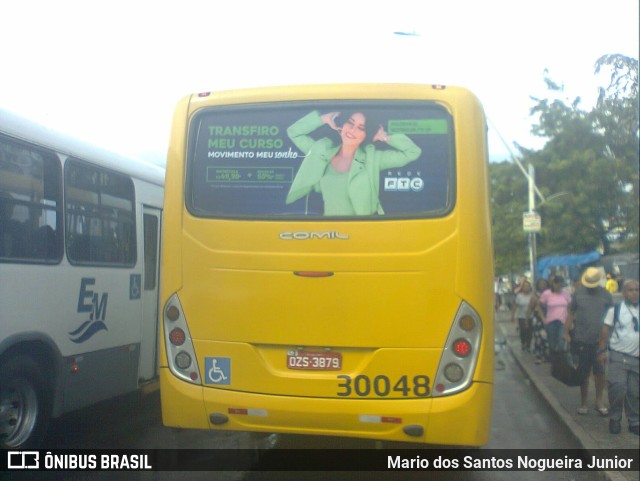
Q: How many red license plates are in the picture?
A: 1